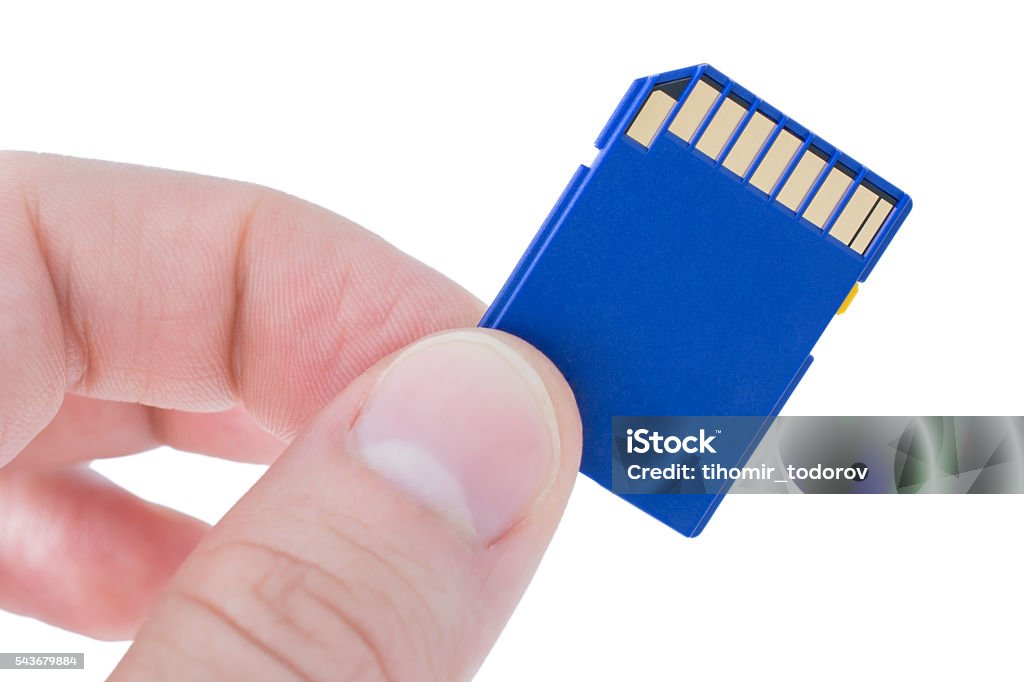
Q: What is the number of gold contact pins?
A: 9